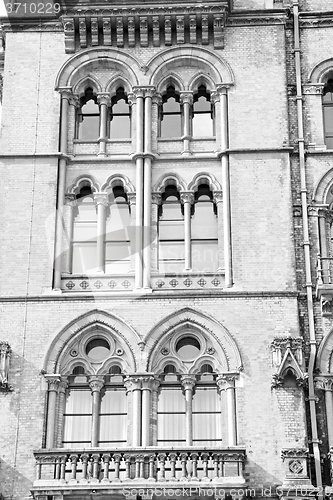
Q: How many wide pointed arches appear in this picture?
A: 2